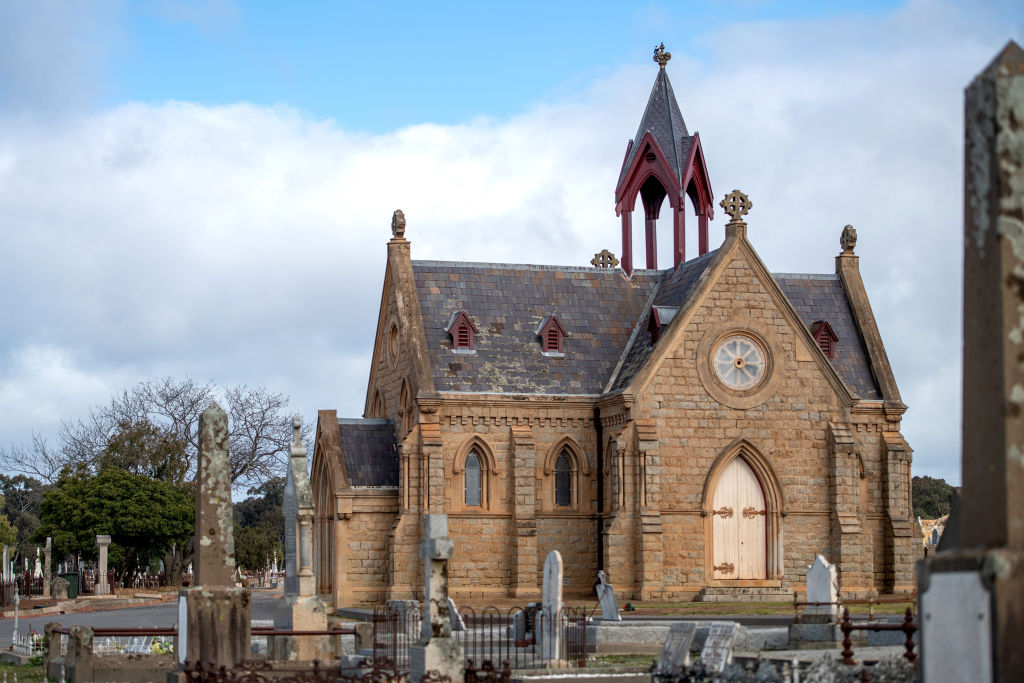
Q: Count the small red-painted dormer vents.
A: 4